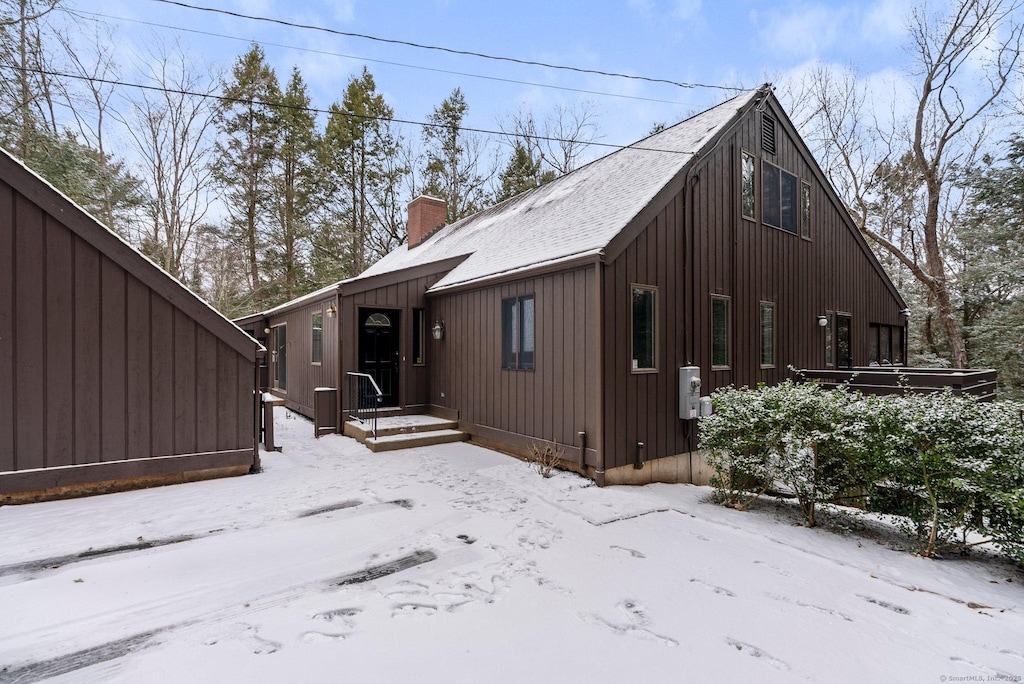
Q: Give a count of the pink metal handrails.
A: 0